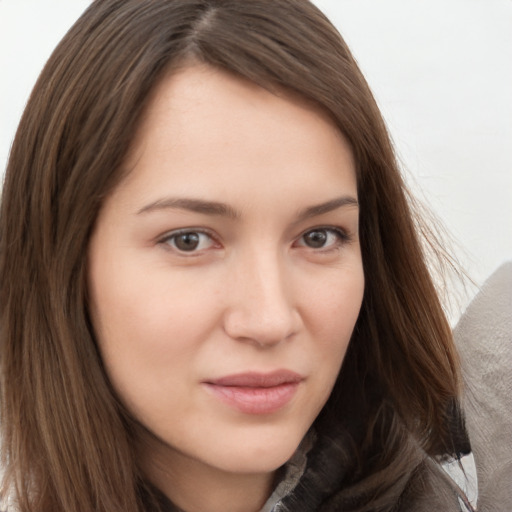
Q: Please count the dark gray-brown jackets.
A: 1